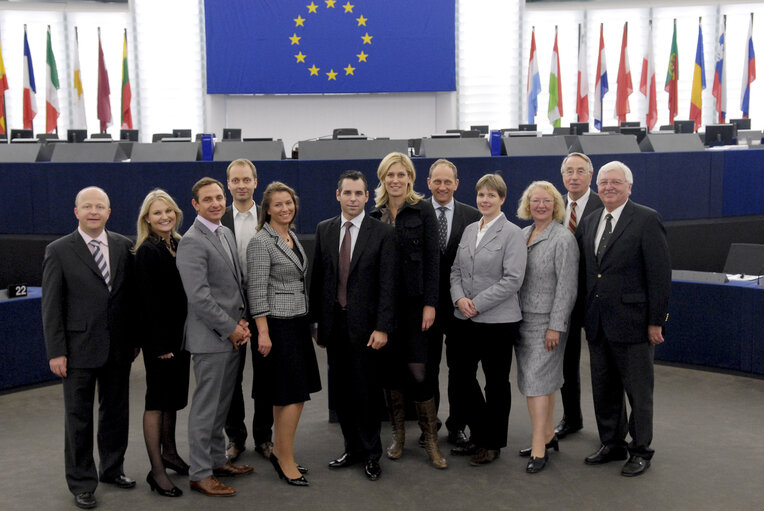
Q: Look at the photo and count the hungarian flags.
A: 1